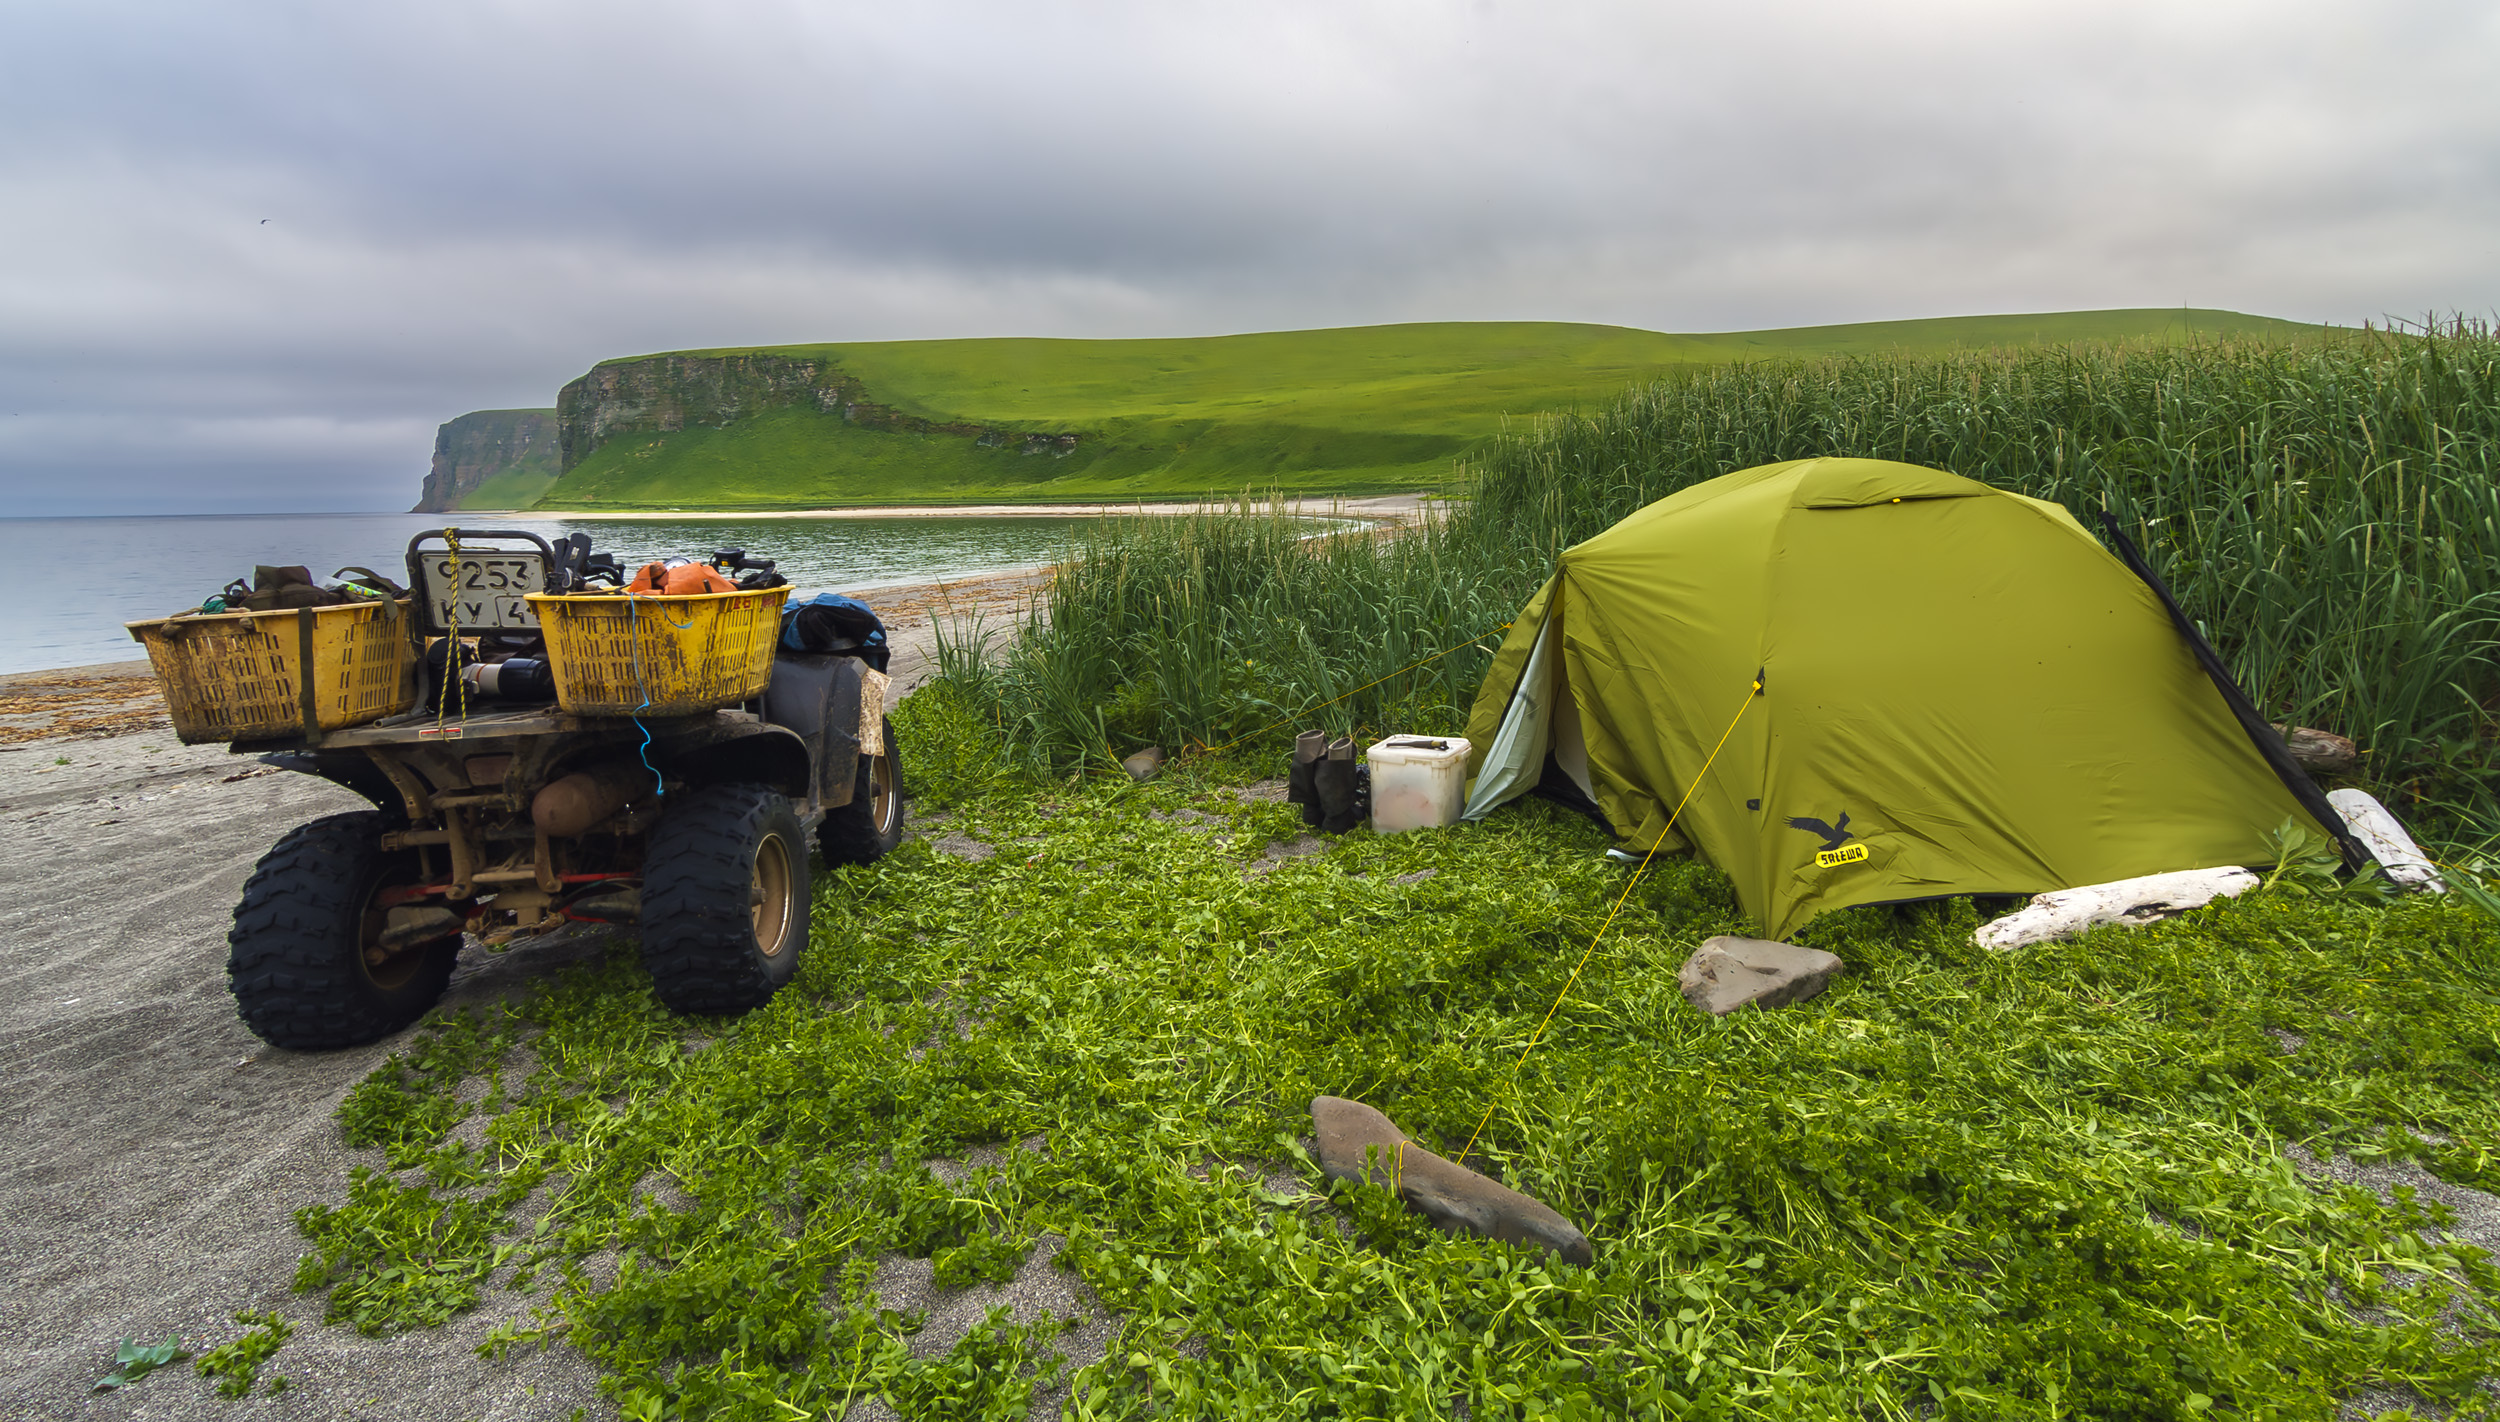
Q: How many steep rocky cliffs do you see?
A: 2